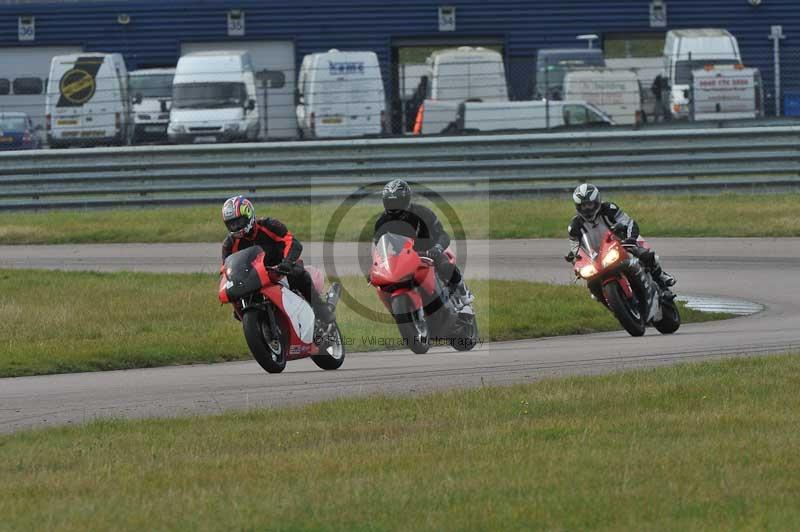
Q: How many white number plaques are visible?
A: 4